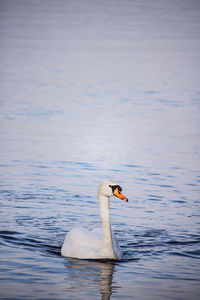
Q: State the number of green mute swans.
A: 0